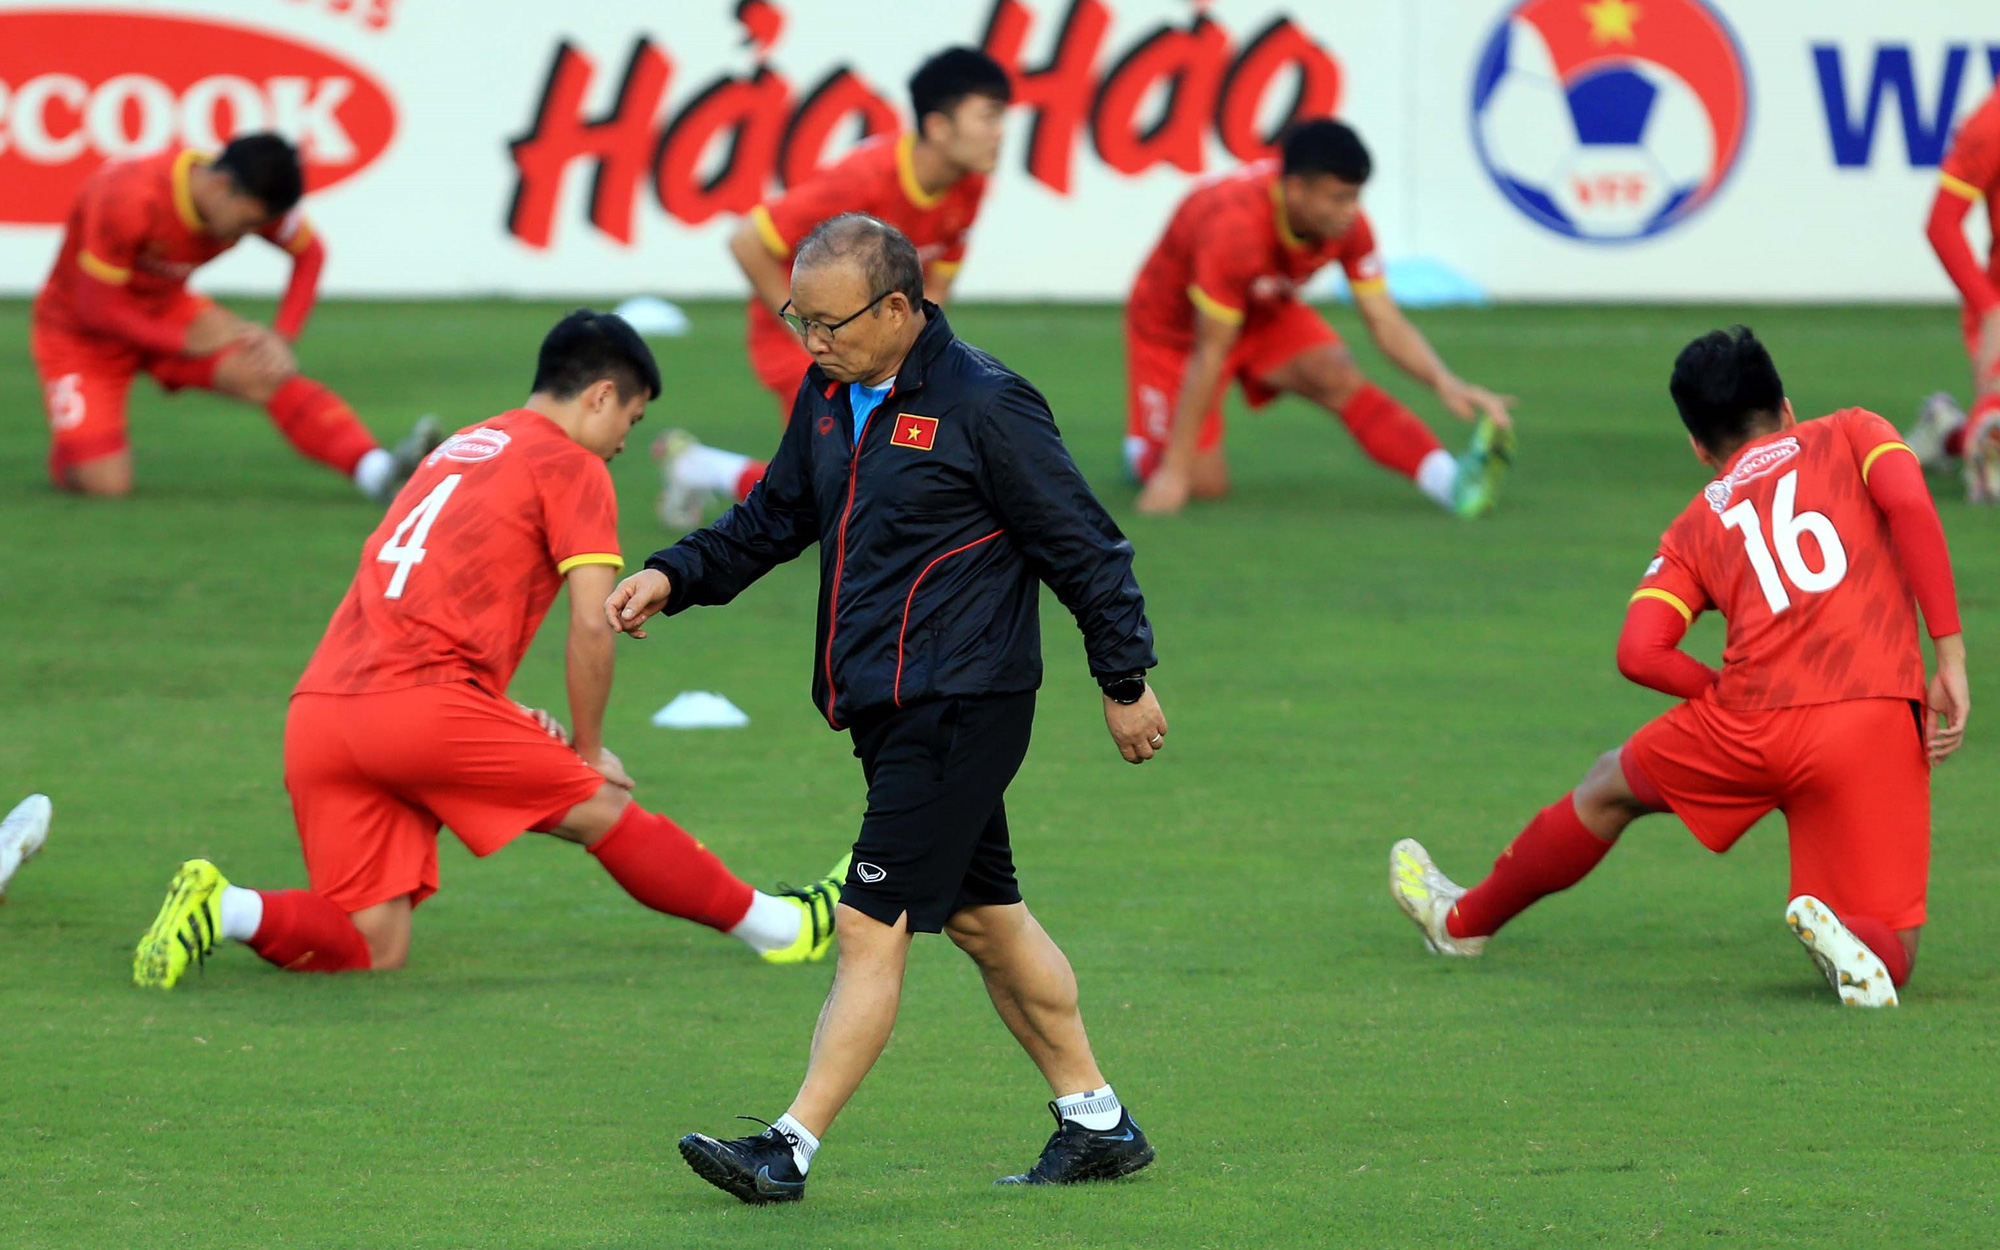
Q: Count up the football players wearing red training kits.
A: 6